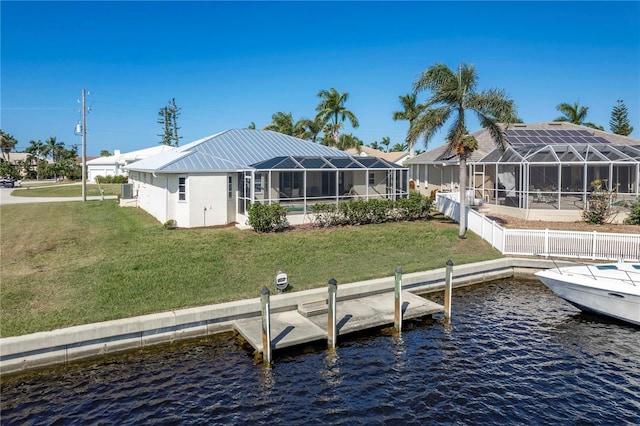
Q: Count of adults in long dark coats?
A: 0